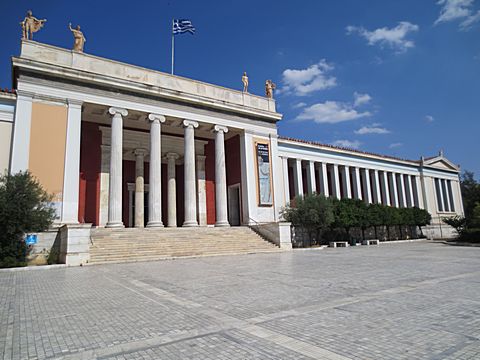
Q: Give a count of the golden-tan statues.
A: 4